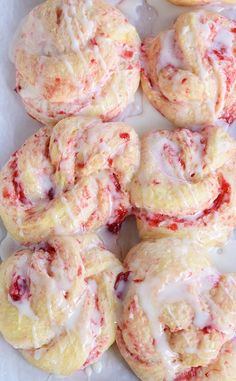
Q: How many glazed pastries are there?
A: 6